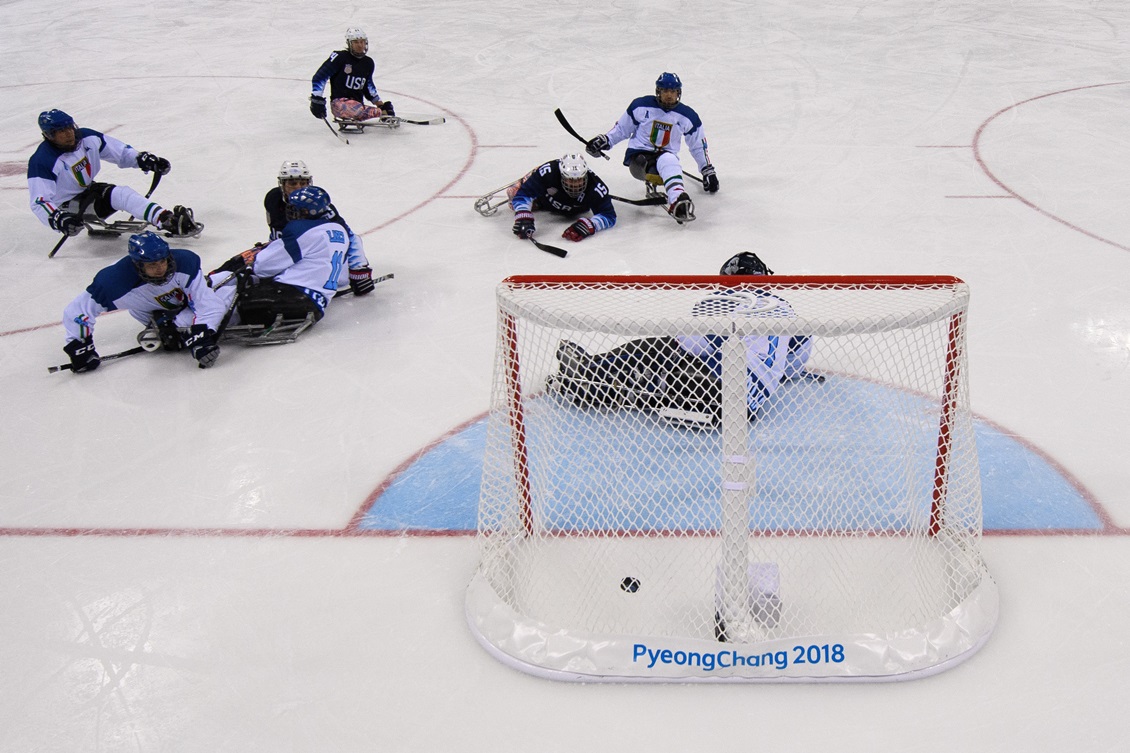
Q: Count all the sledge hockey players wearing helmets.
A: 8